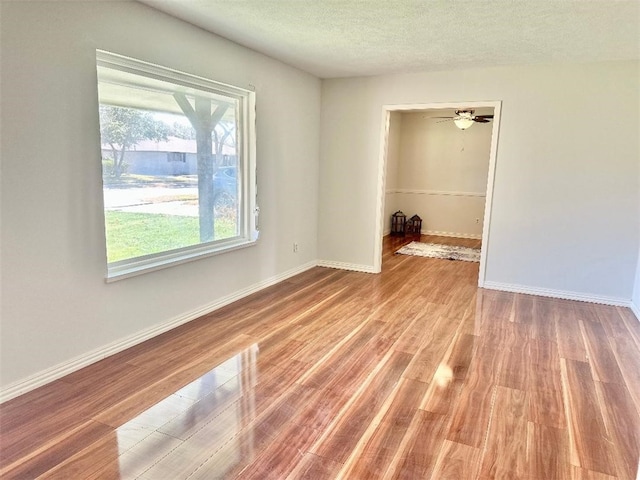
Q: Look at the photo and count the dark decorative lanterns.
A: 2